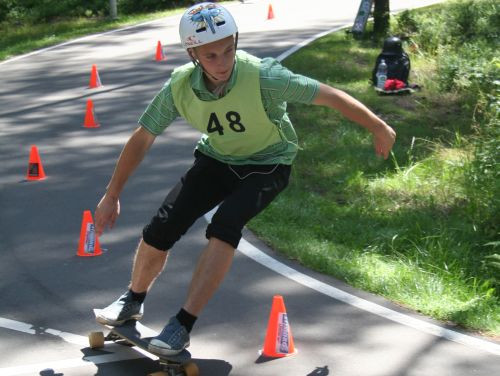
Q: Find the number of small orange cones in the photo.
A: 7